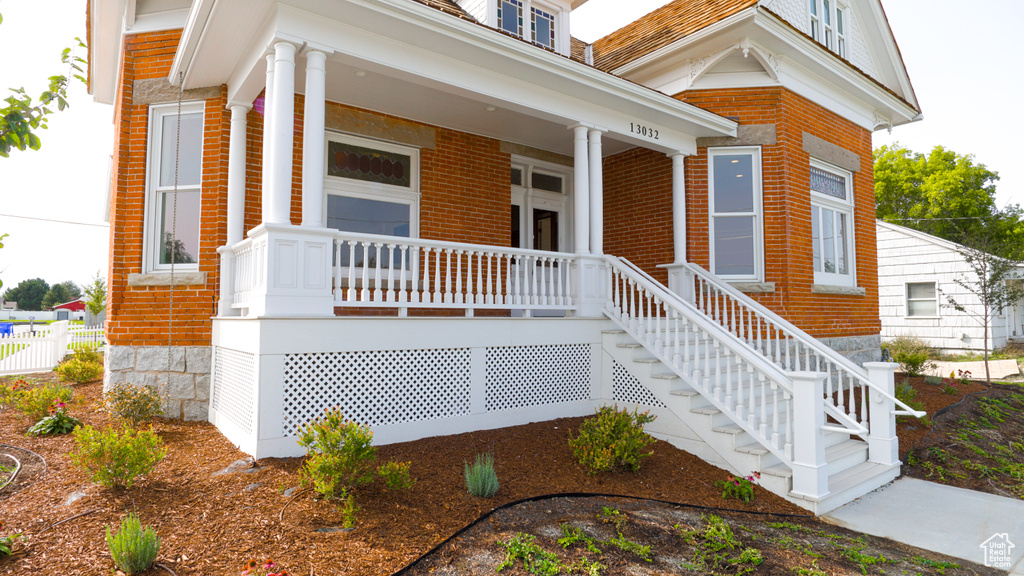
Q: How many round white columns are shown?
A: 7